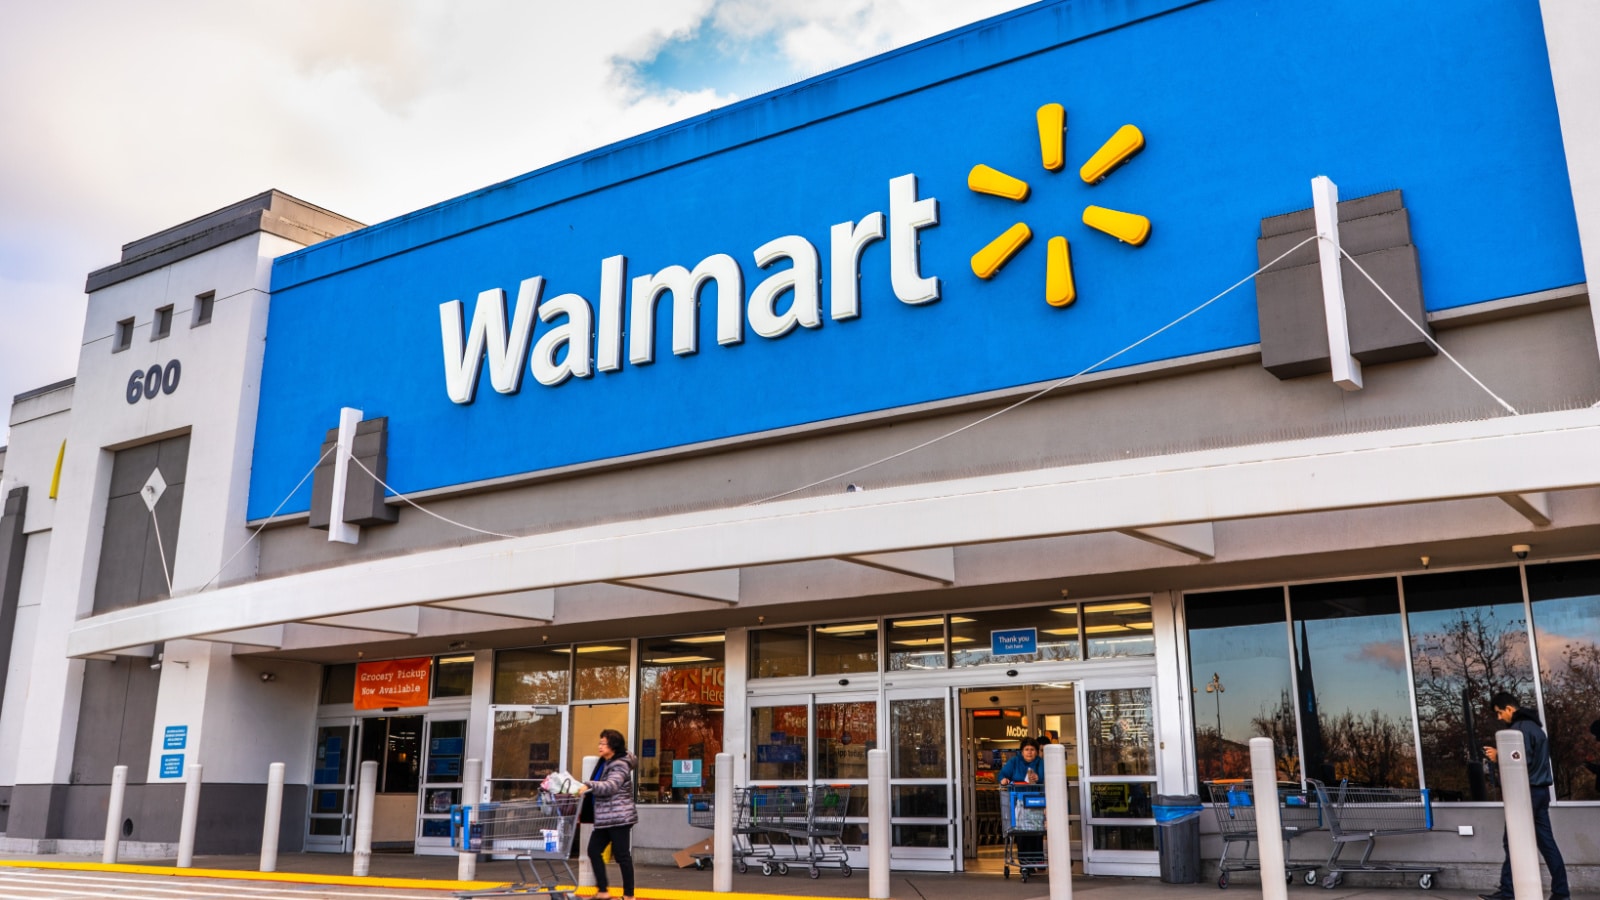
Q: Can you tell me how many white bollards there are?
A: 11